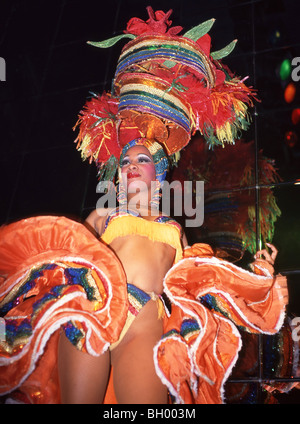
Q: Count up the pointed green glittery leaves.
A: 3